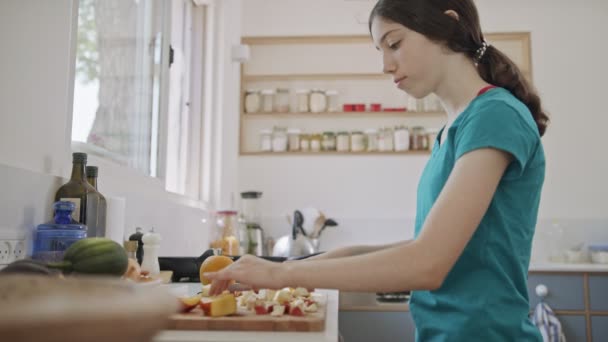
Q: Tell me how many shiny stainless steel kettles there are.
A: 1